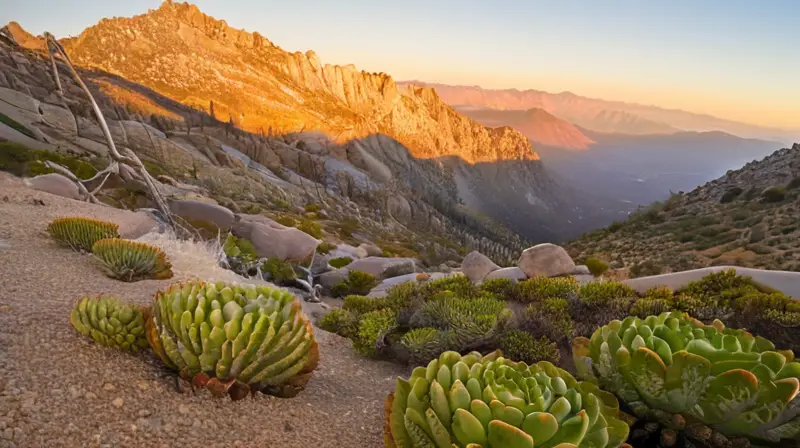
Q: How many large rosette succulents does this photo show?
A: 3